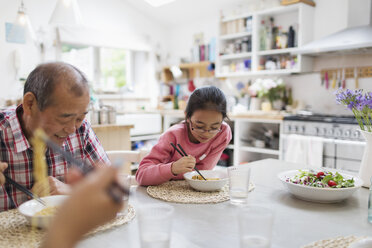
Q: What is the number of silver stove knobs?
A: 9